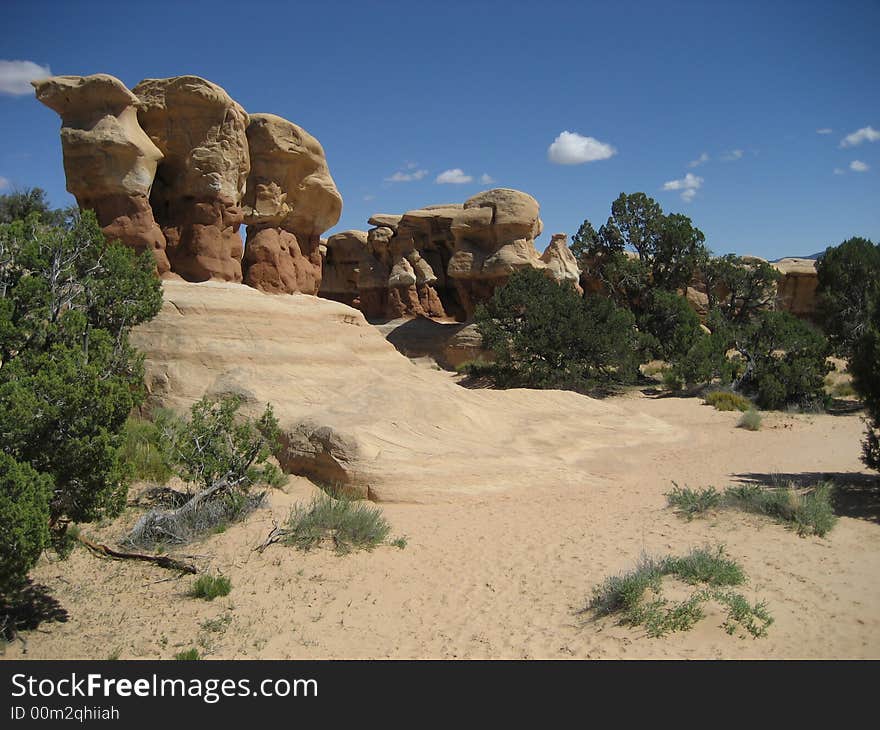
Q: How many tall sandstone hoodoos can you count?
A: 3